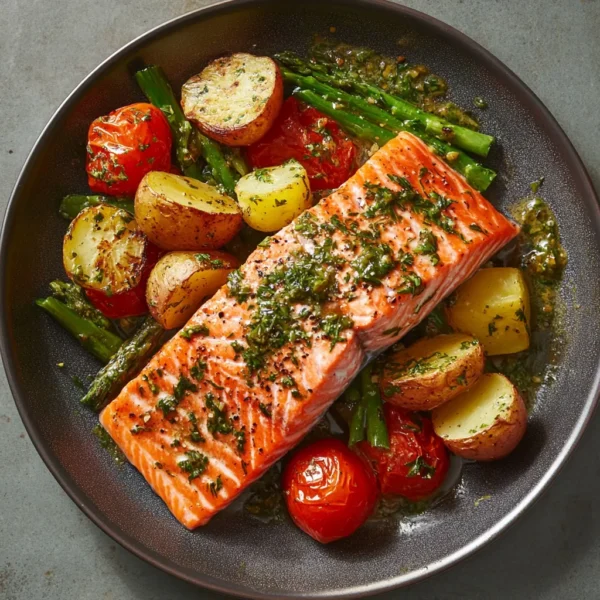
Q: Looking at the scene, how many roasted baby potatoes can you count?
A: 8